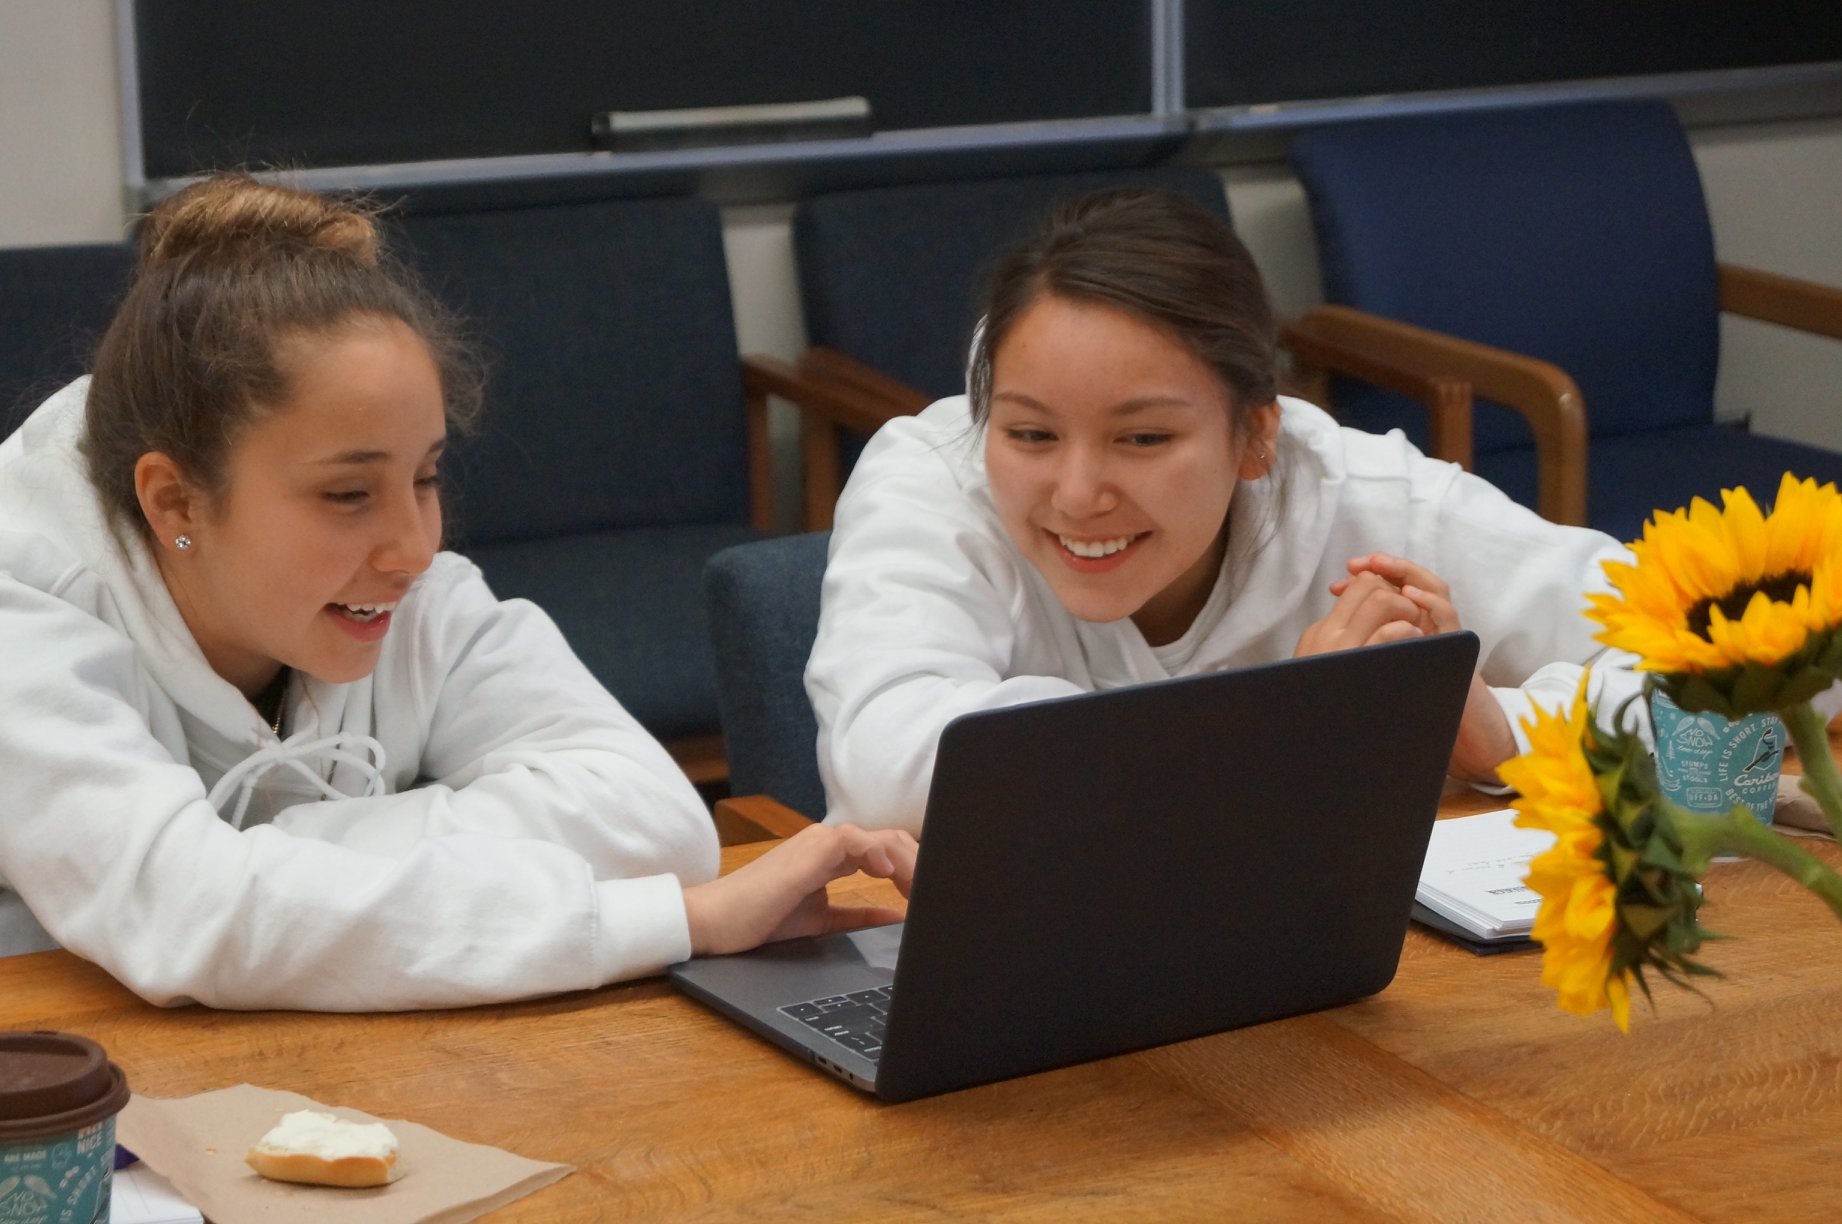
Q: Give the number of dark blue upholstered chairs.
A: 5